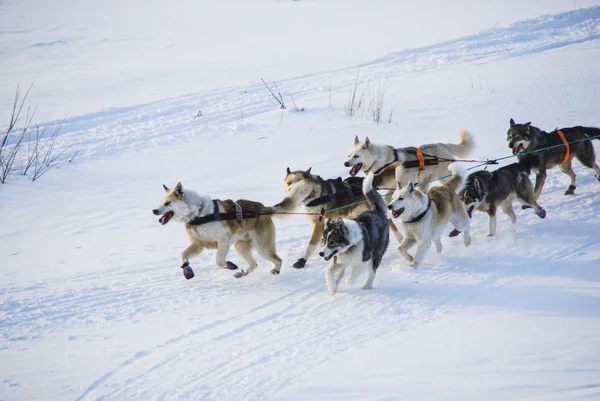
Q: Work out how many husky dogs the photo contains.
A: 7